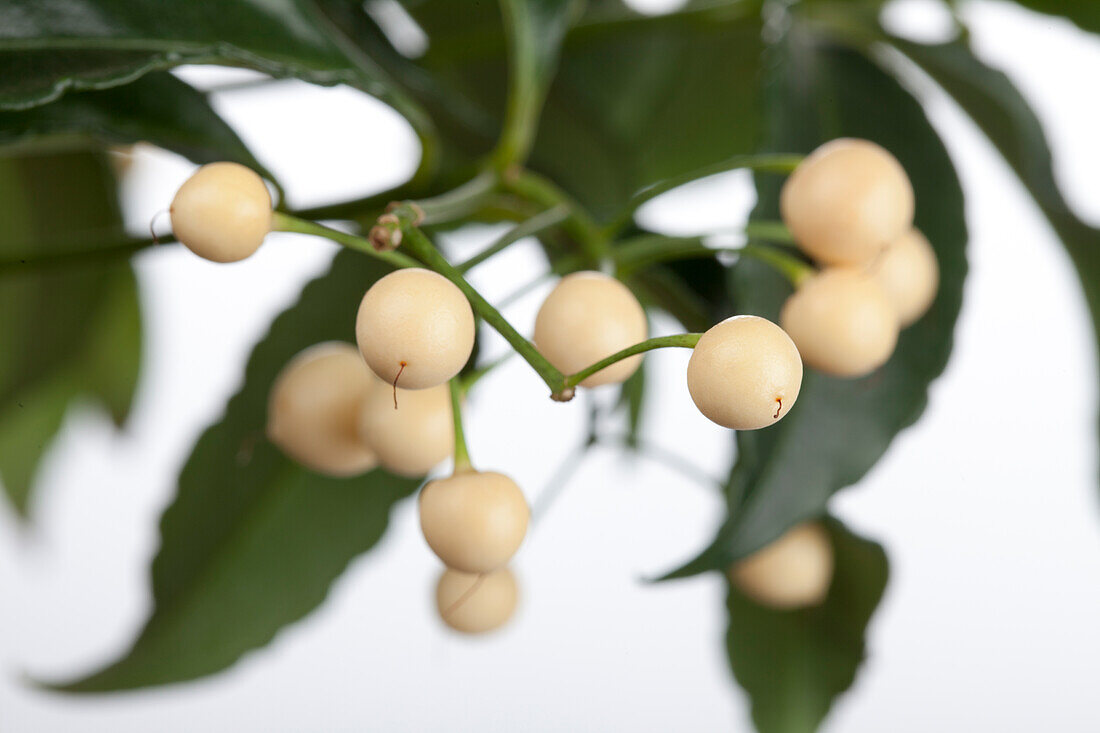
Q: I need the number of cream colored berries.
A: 12